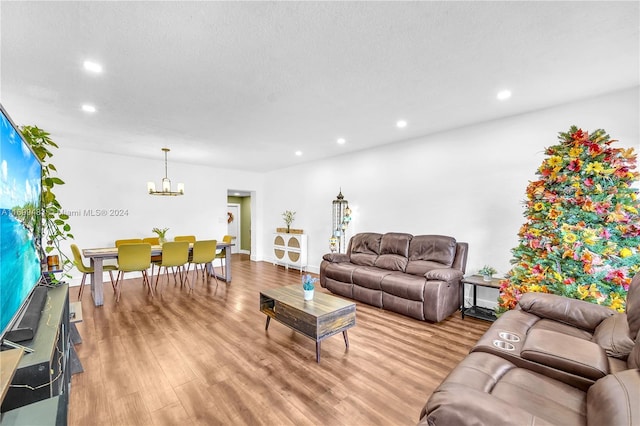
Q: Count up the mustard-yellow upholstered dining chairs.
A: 8